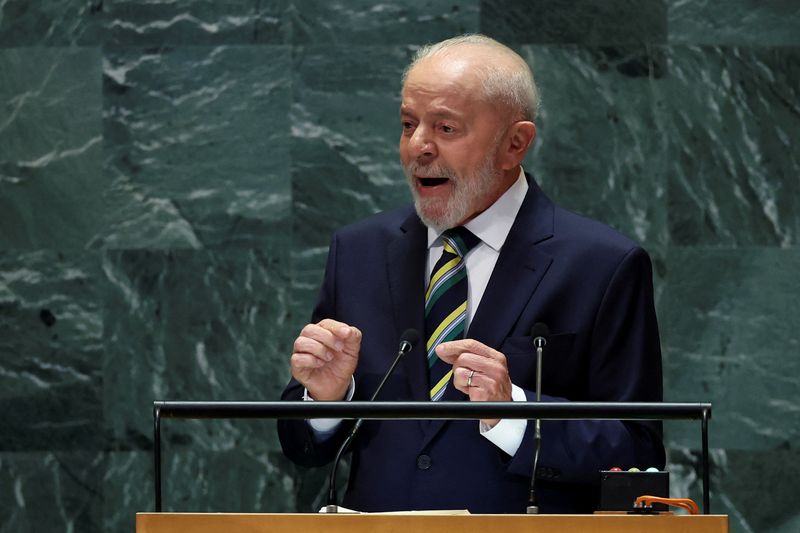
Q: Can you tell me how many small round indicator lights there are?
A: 3